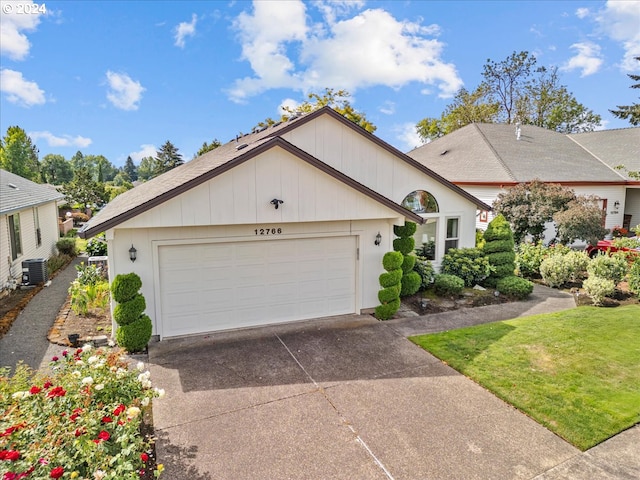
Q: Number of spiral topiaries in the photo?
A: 4